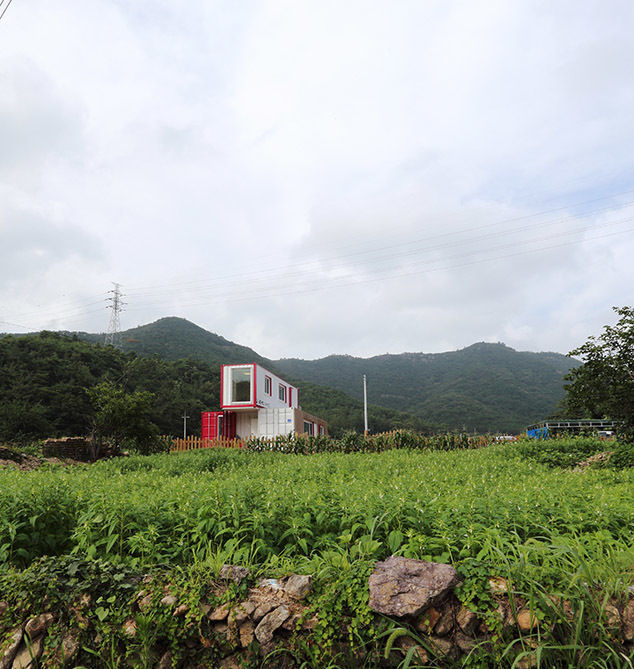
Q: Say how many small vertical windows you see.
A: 2